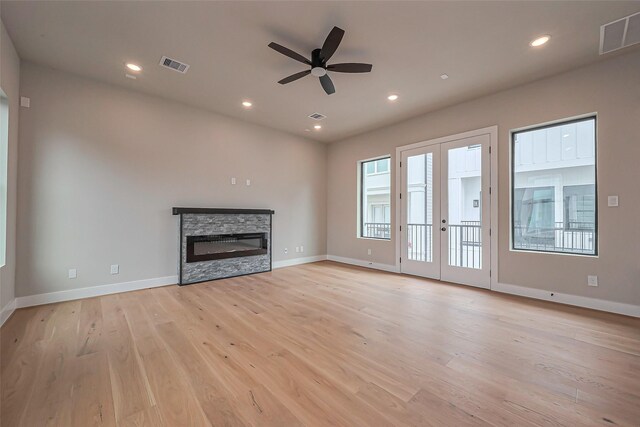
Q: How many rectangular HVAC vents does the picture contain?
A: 3